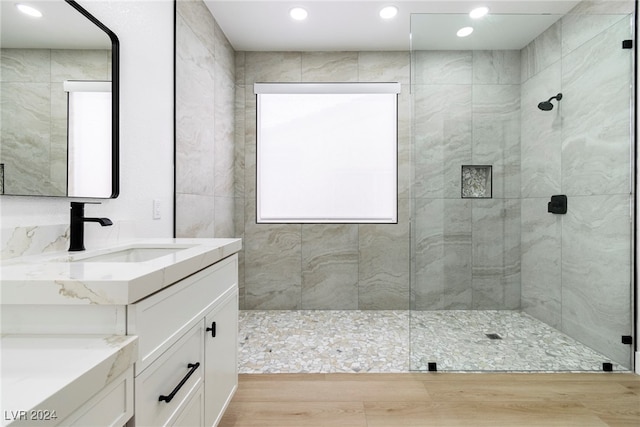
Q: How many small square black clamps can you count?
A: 4